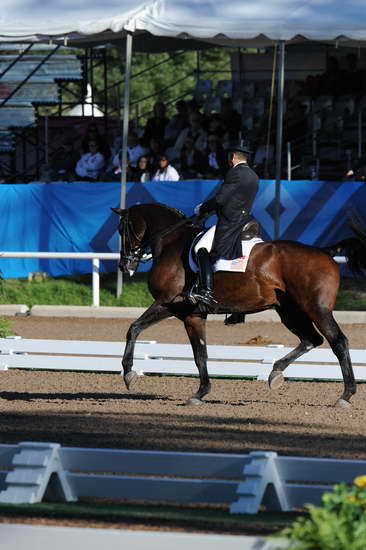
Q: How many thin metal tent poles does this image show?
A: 2